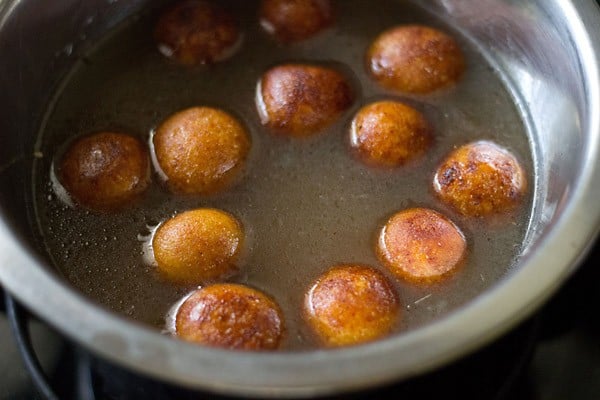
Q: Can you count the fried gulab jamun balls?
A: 12